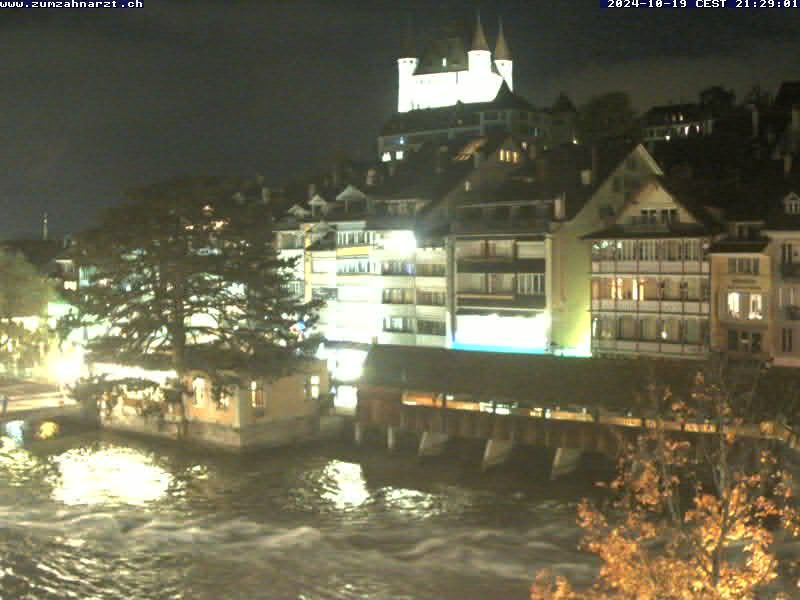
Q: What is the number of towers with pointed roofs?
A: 3